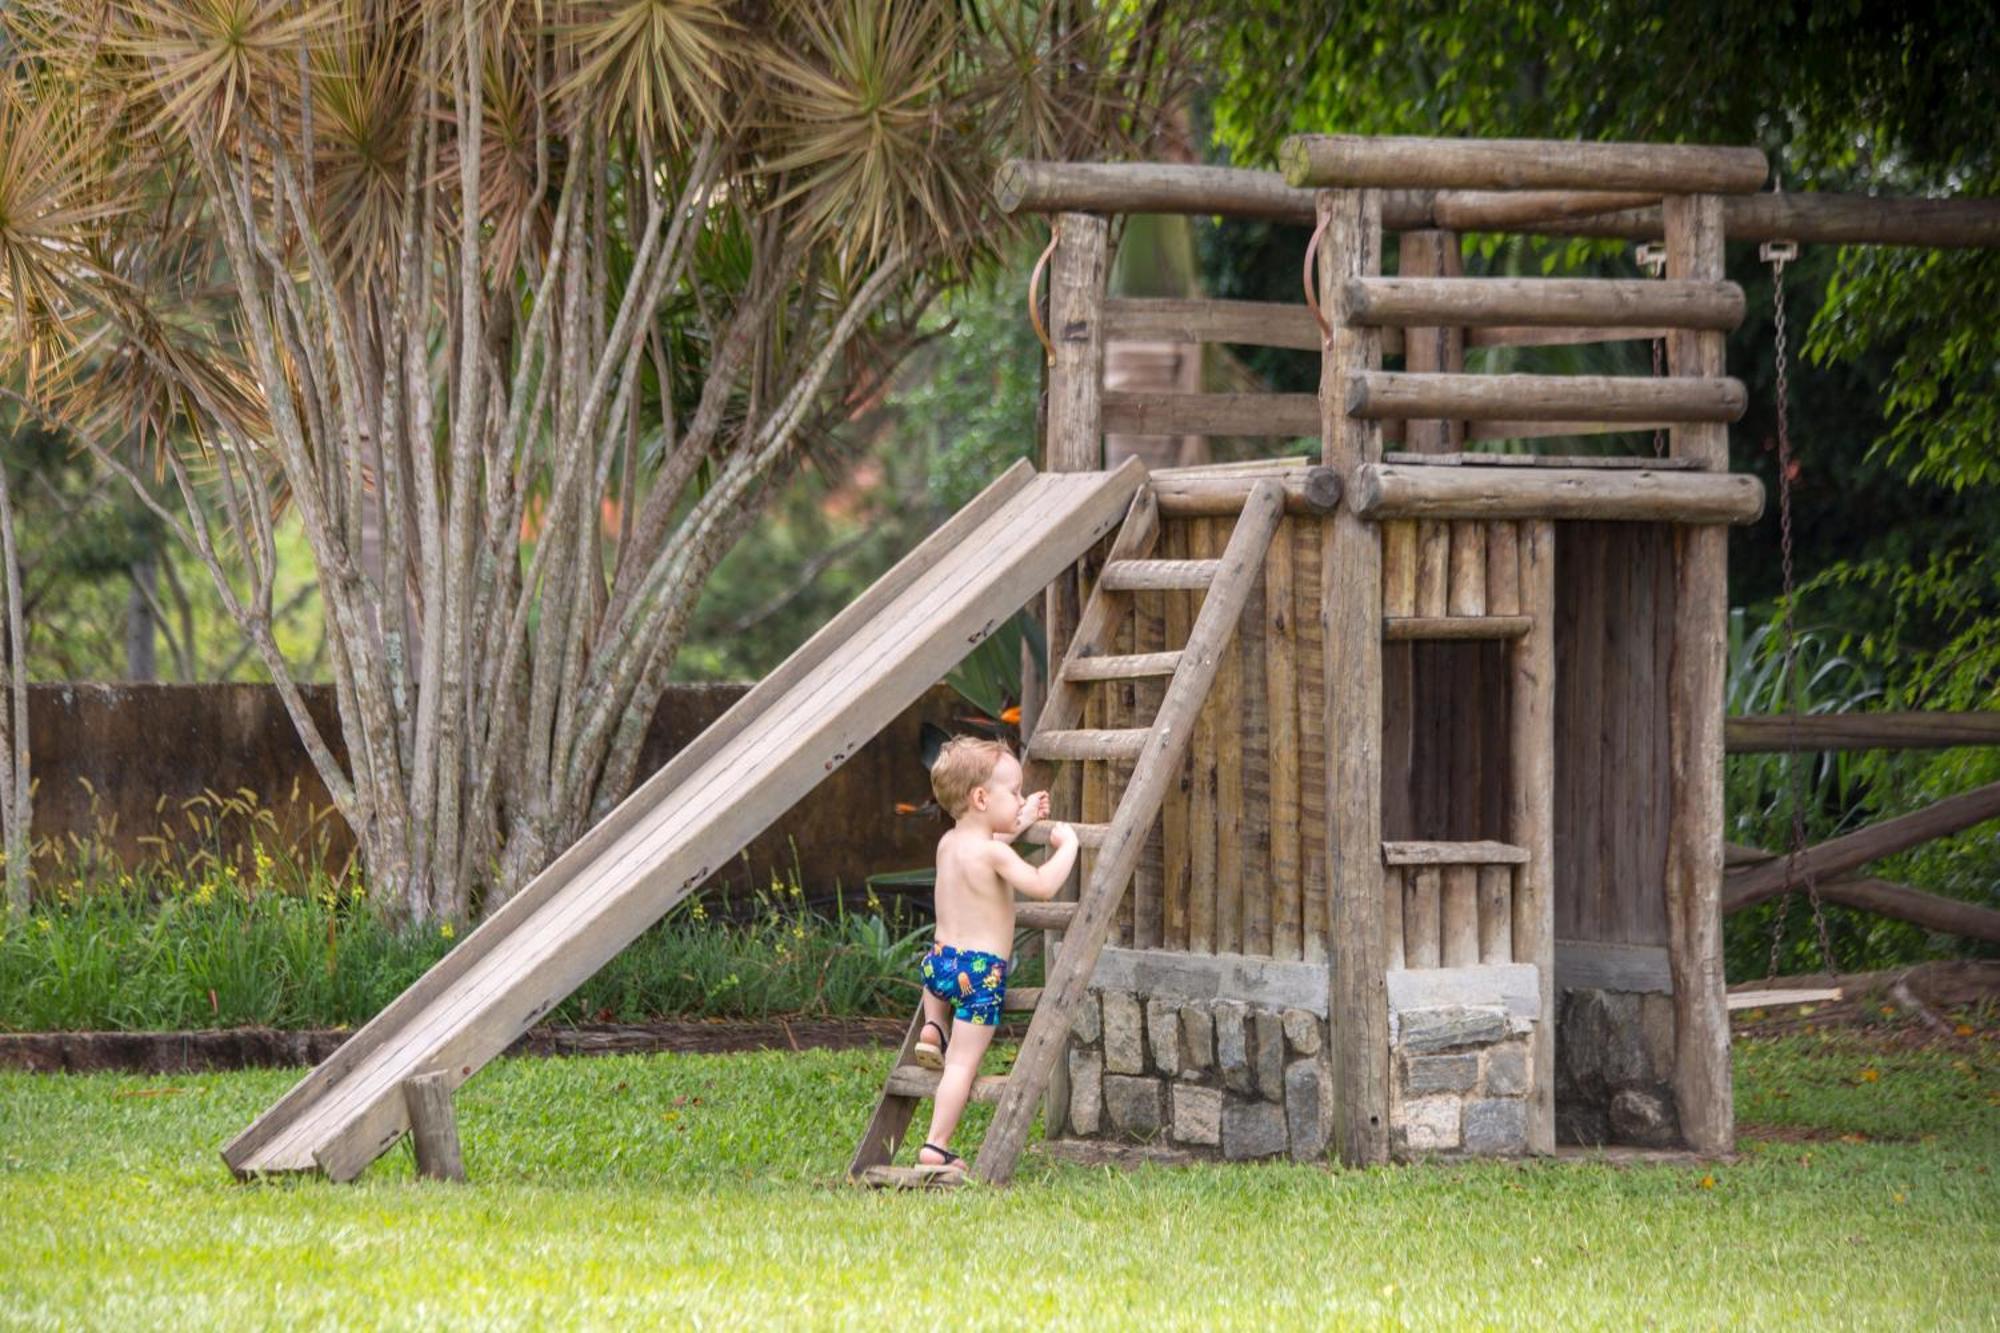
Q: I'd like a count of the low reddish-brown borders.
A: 1